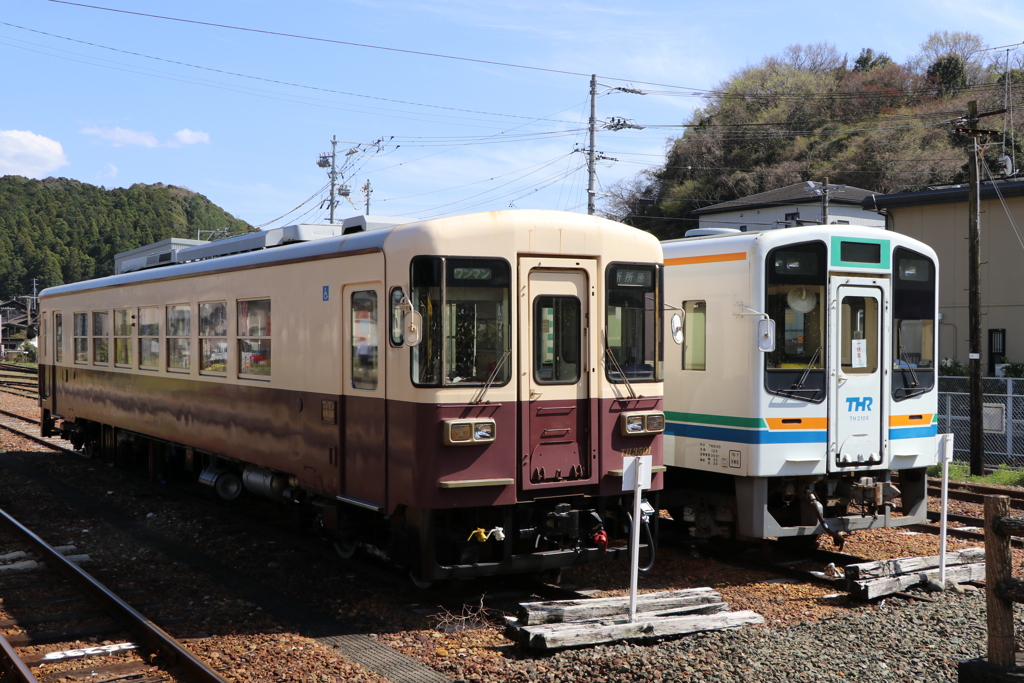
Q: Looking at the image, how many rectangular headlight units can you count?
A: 2